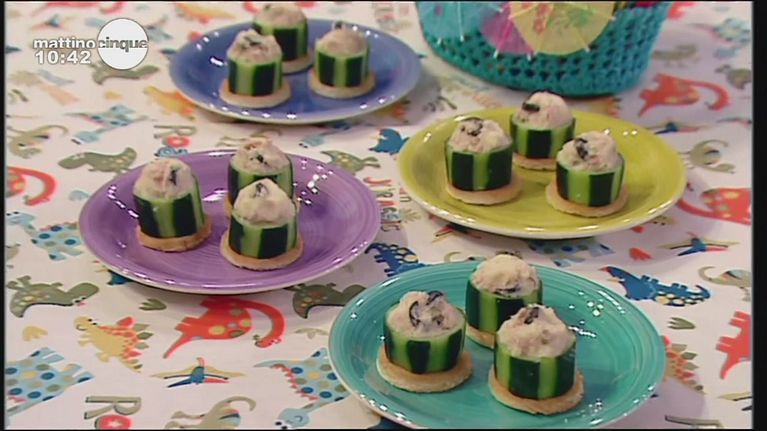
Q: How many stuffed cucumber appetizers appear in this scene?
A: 12